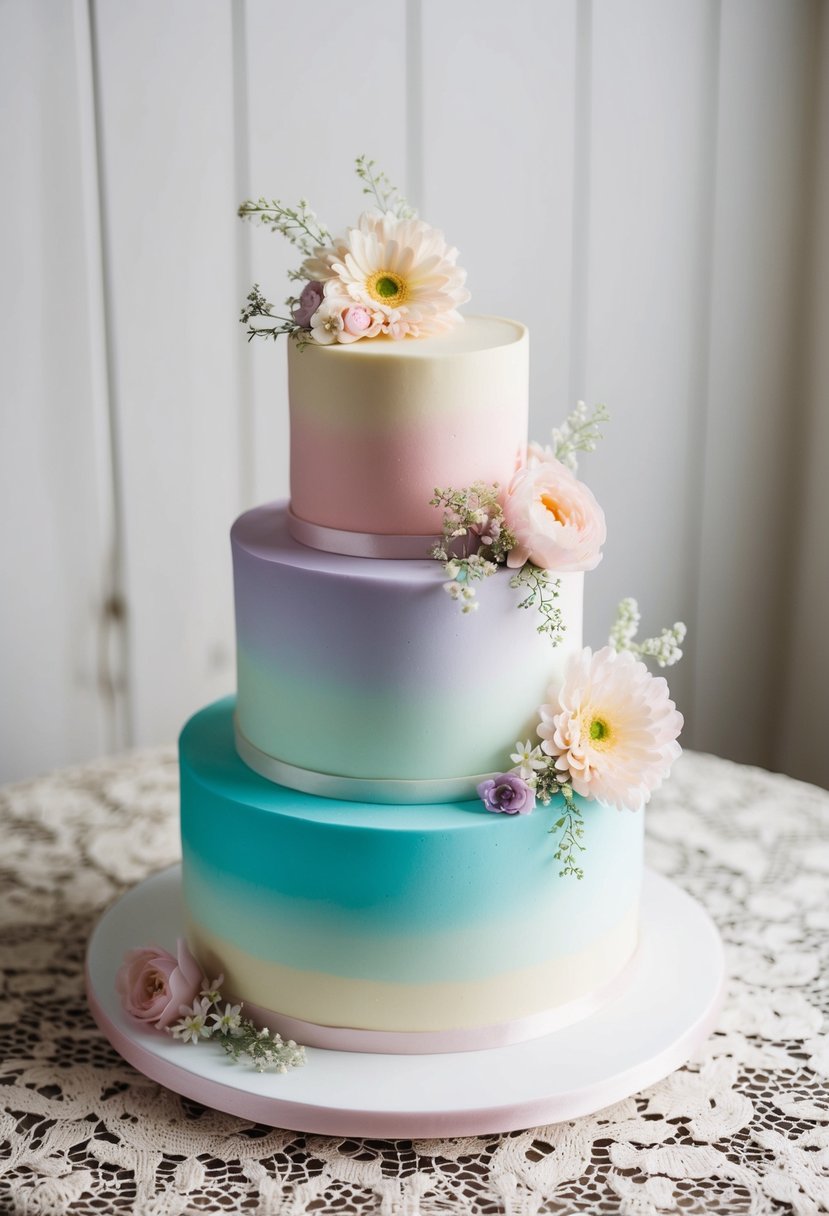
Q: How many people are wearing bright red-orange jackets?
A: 0